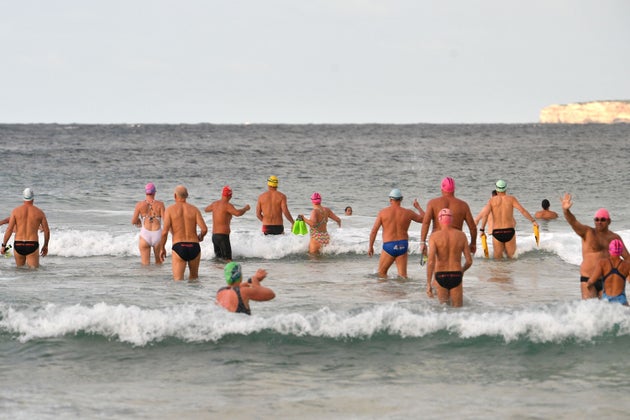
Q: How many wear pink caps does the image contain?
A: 6